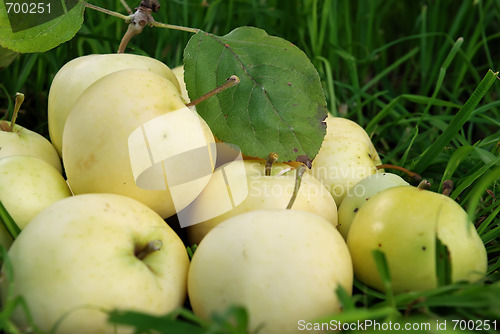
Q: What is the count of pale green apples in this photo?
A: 11